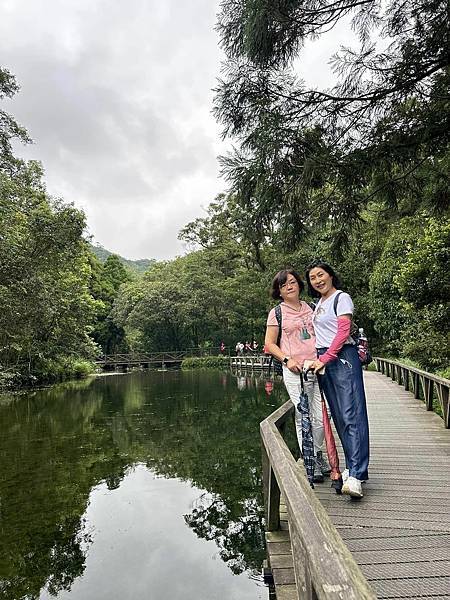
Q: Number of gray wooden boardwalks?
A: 1